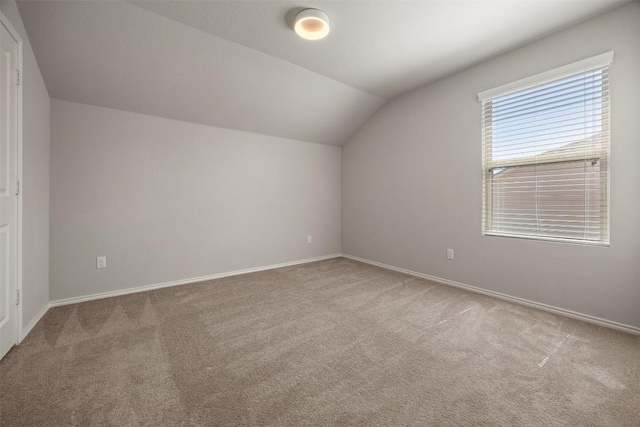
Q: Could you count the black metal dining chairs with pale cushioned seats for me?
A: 0